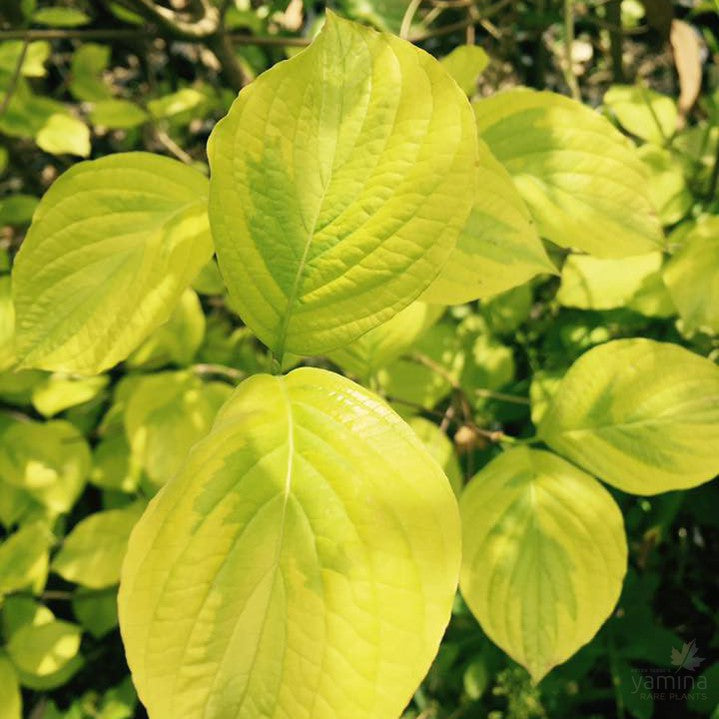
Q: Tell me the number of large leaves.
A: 7